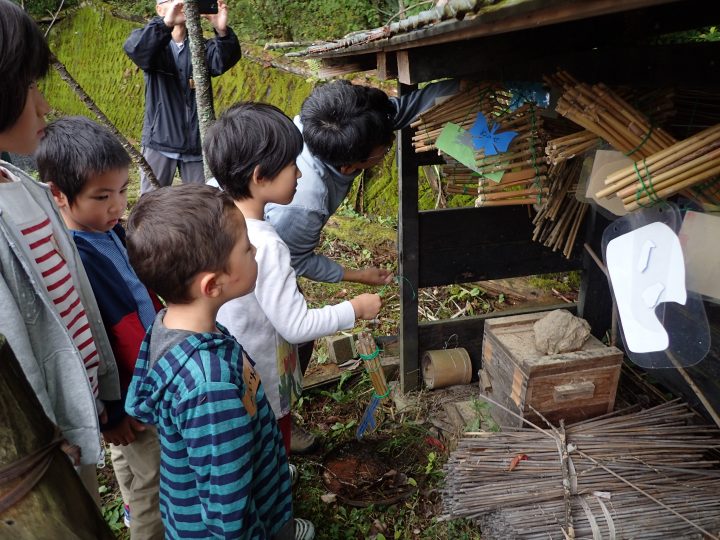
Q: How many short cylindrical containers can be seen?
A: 1